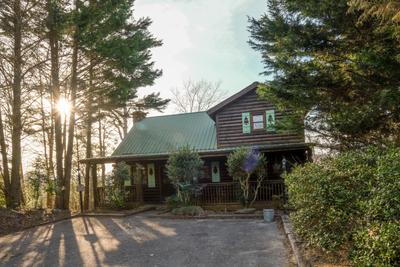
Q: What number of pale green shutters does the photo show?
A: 5